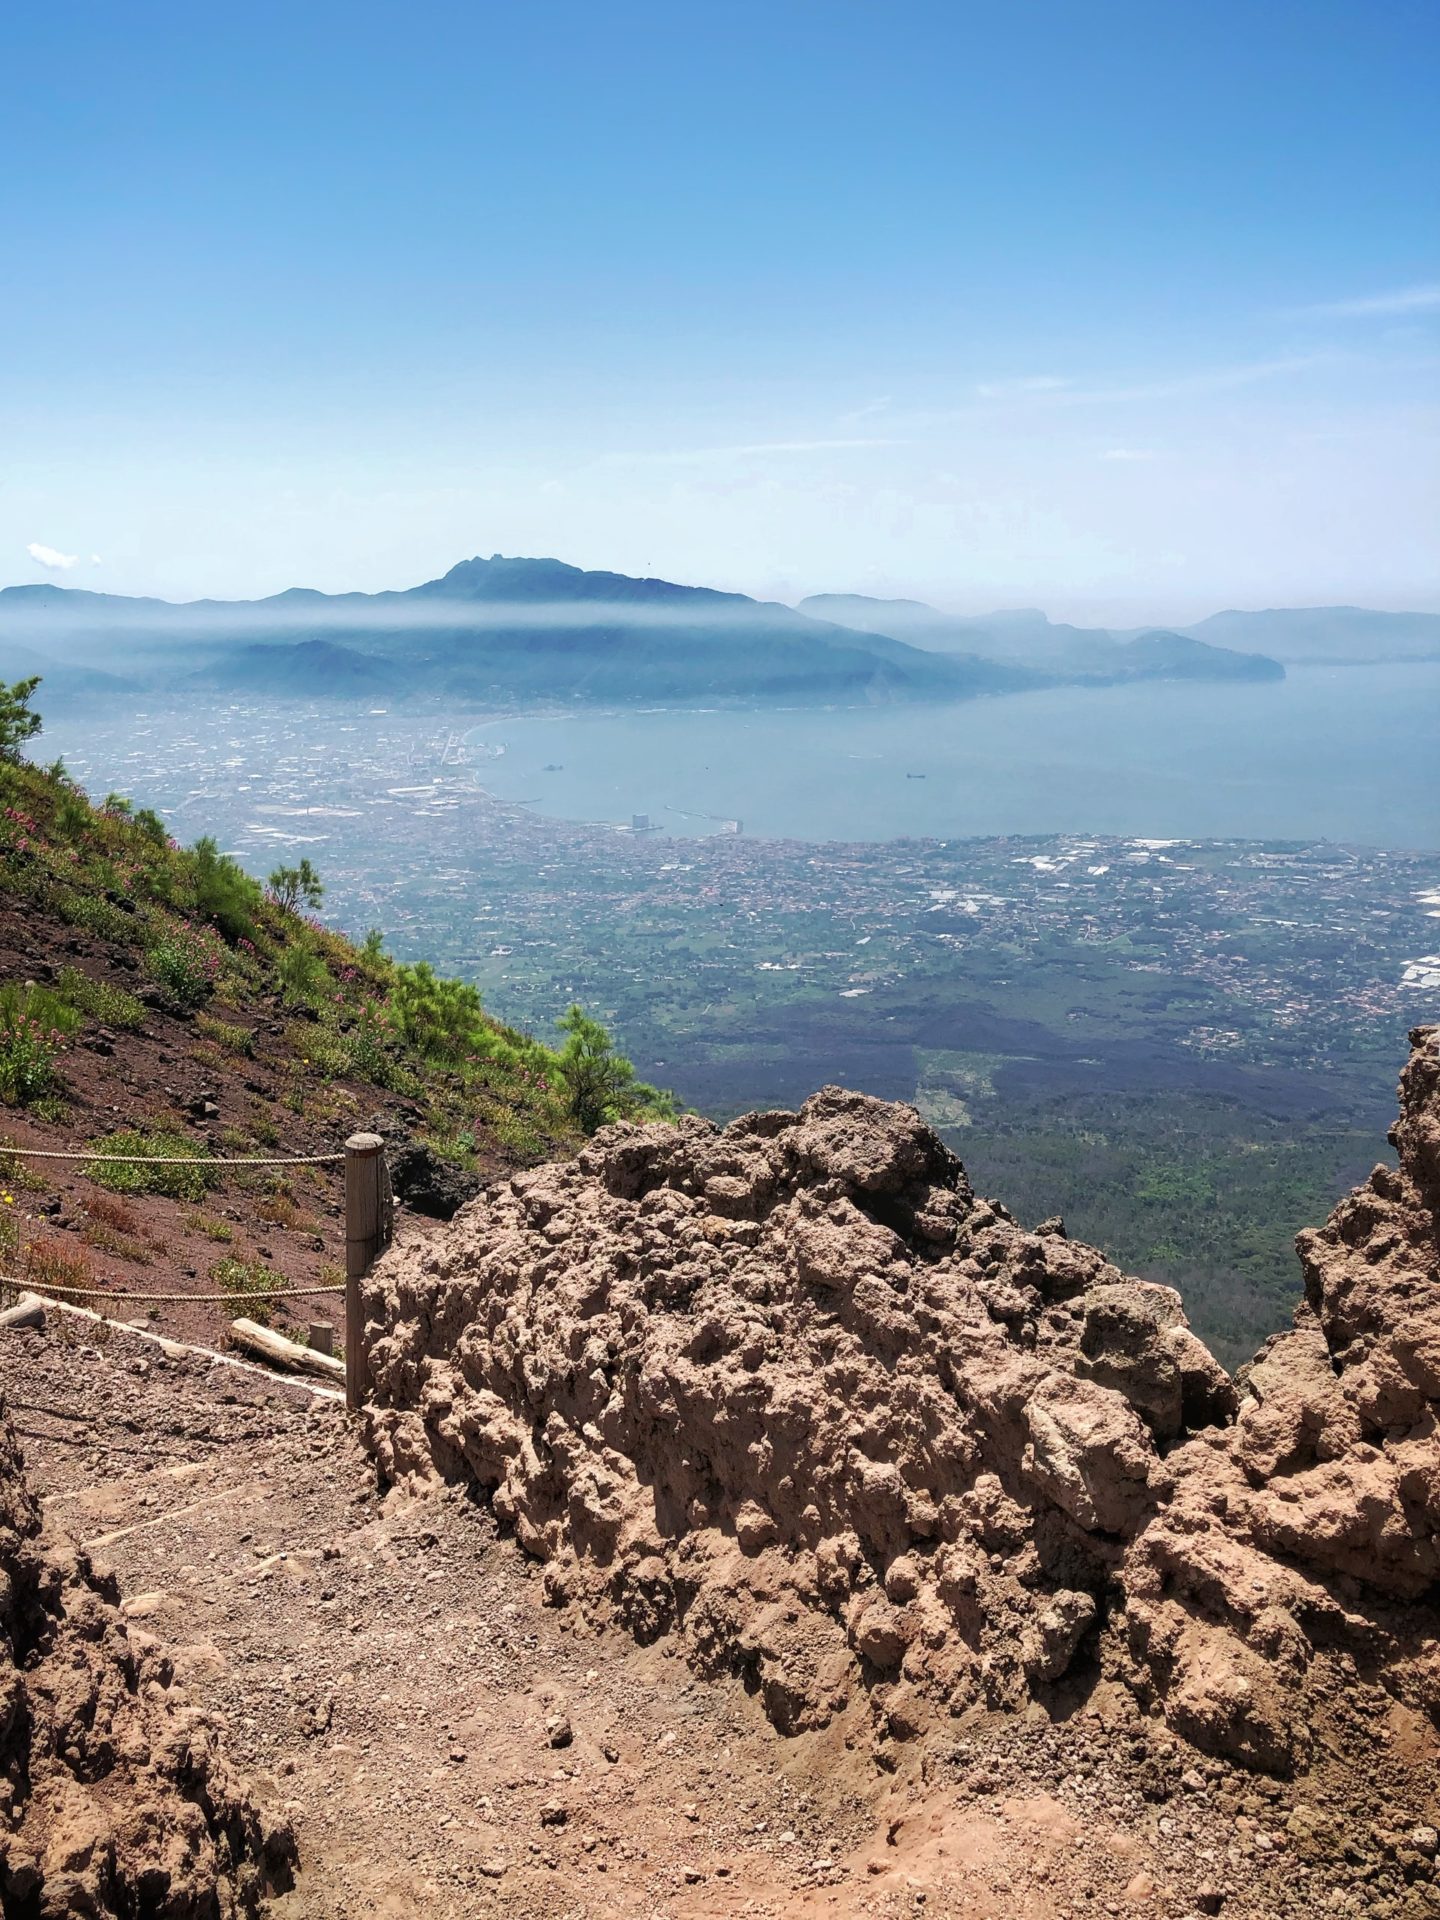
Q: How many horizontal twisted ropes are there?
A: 2